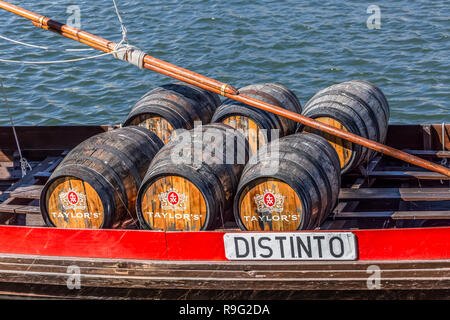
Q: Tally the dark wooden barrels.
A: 6